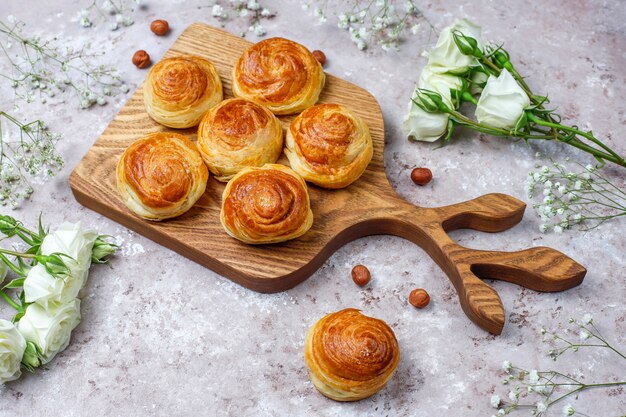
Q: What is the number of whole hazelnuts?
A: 6